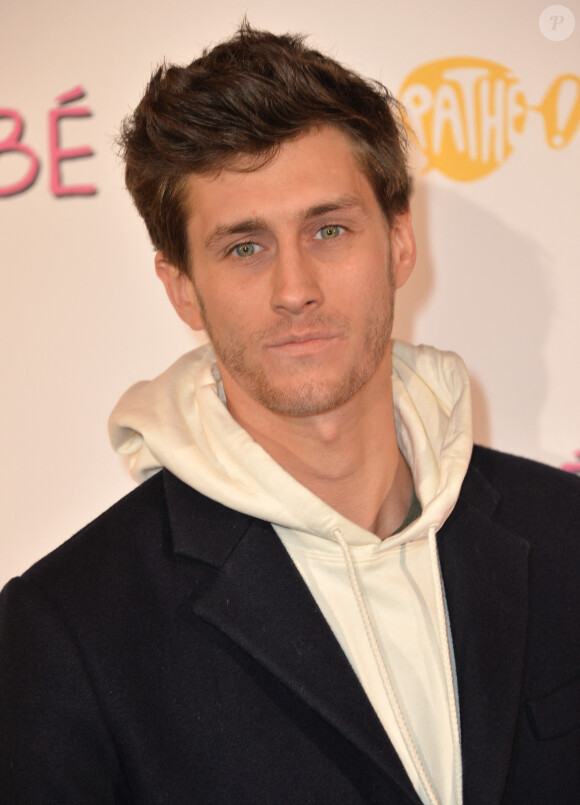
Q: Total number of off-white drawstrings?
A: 2